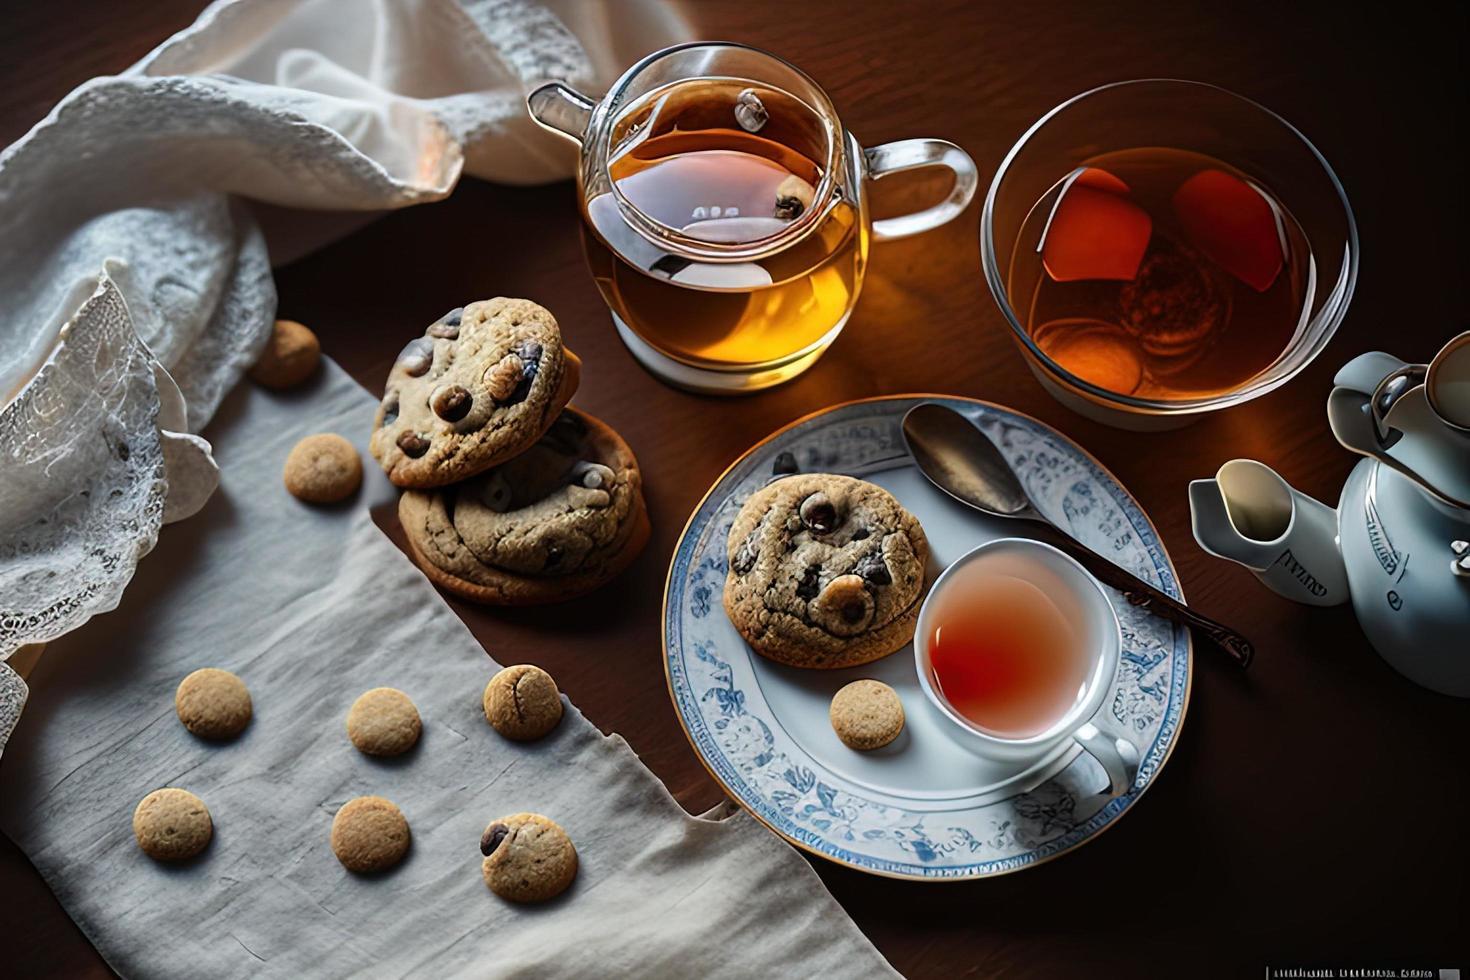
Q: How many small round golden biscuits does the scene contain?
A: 9